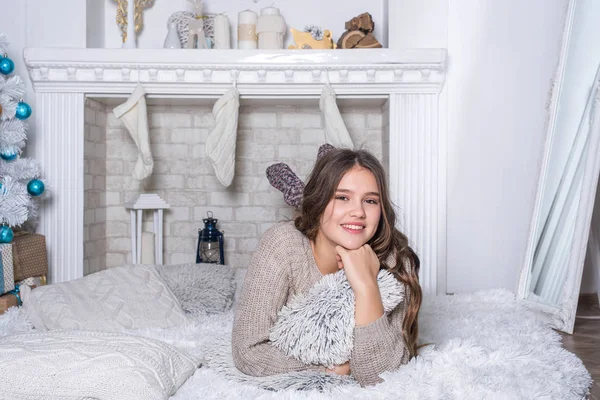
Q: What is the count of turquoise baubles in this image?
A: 5